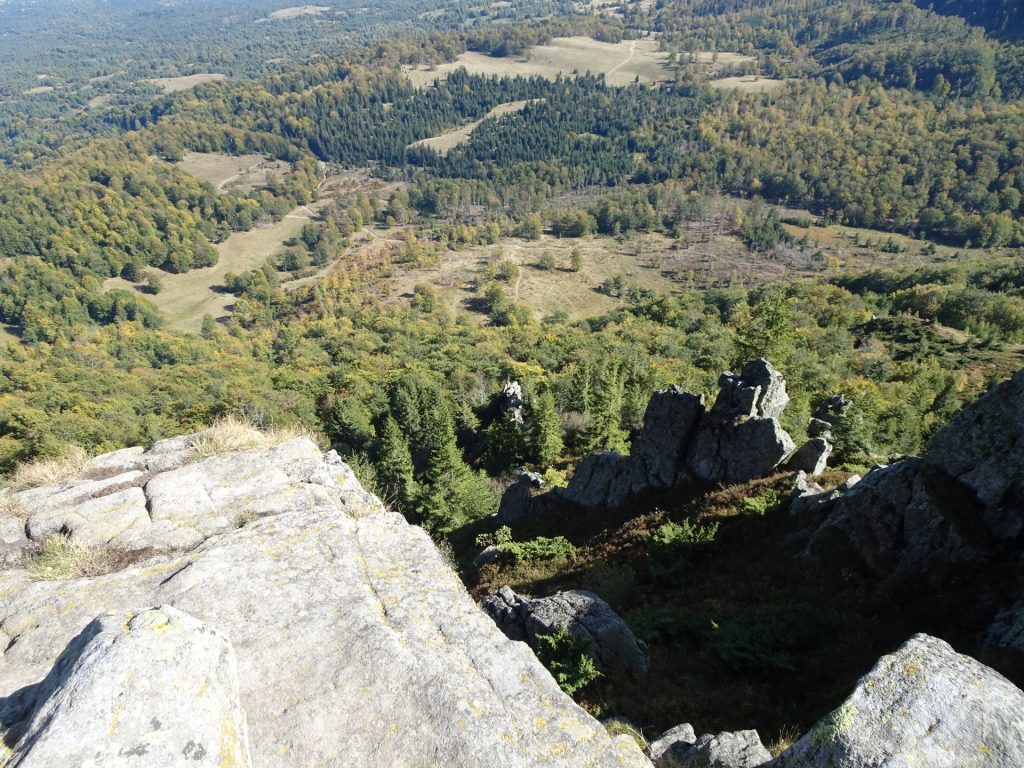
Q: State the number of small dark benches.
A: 0